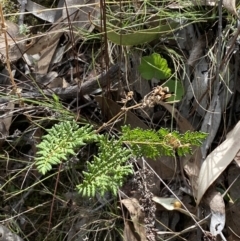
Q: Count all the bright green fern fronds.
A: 3